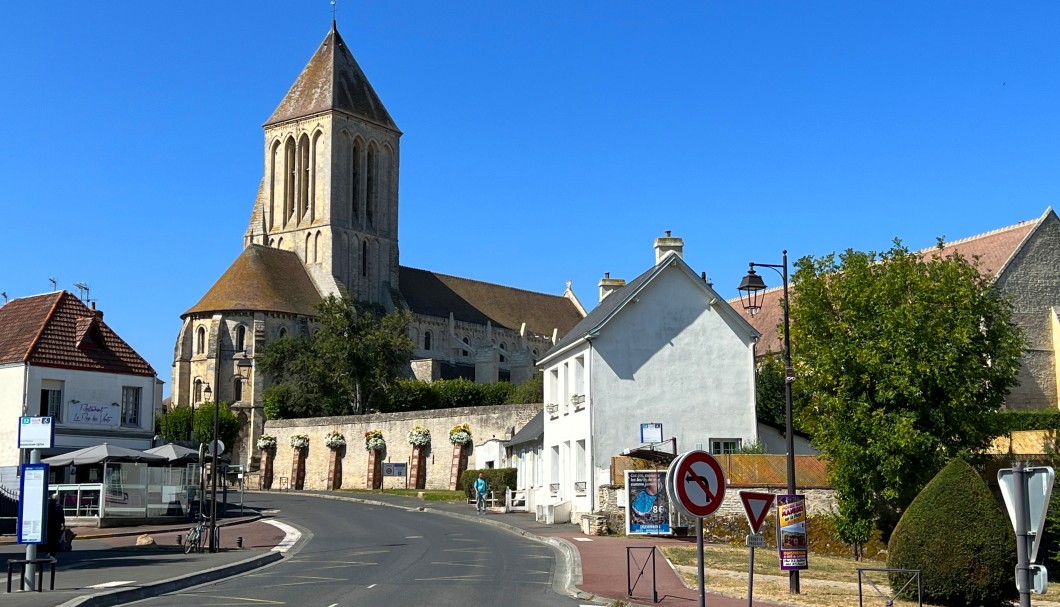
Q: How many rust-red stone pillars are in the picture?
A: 6